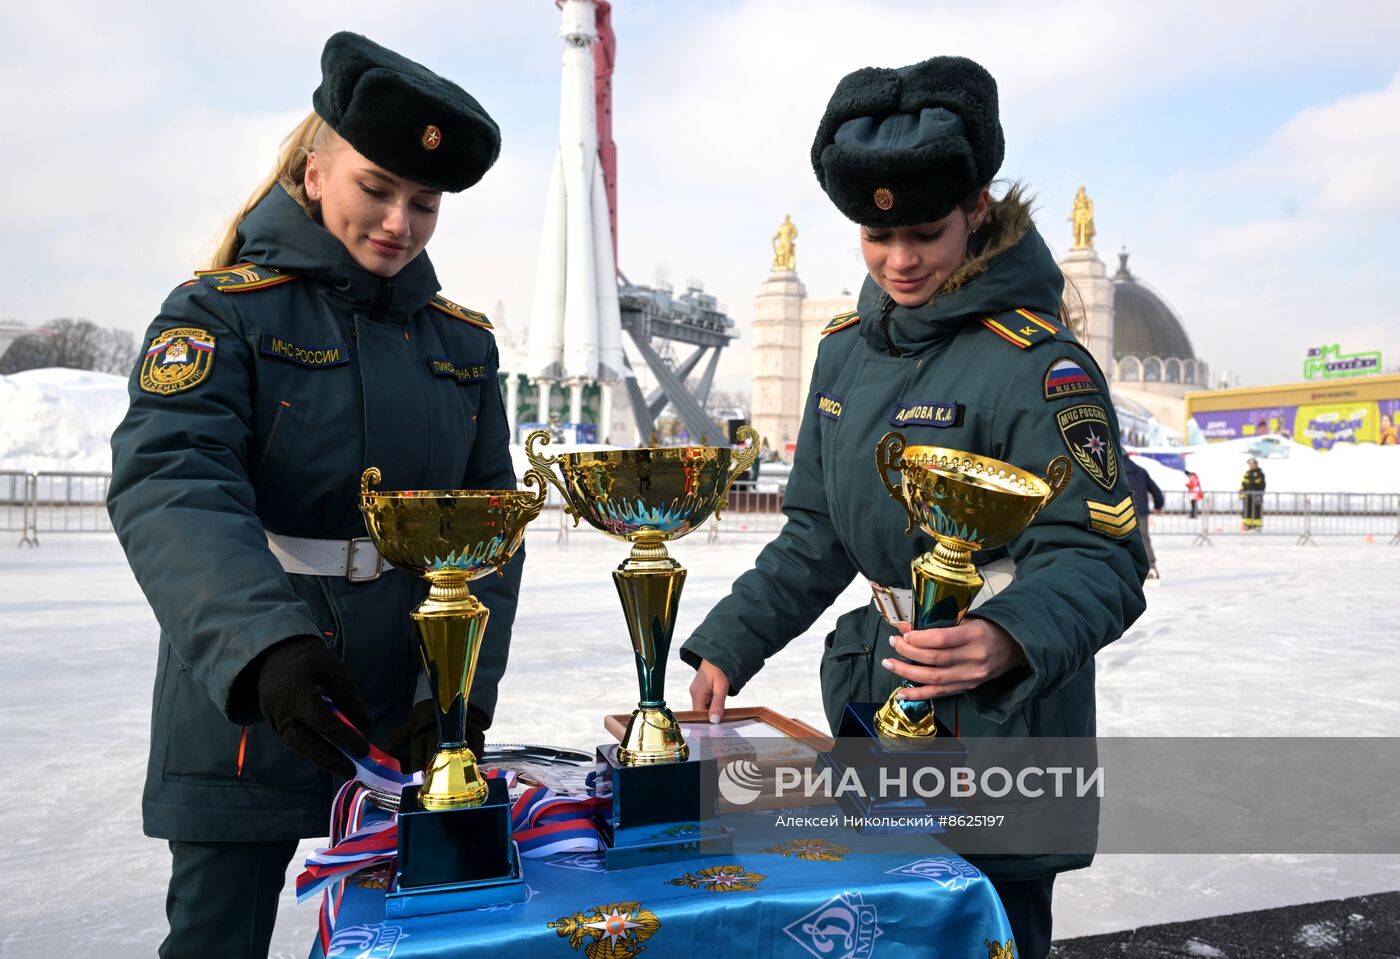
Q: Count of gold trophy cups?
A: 3